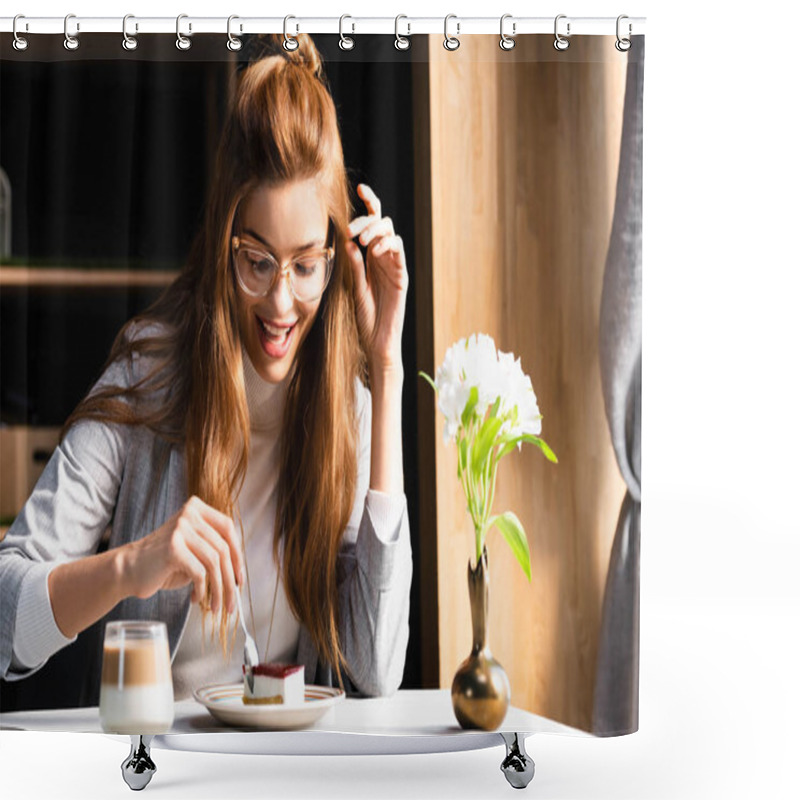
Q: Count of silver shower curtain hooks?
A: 12